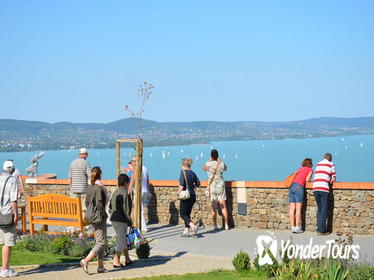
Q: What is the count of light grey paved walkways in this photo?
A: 1